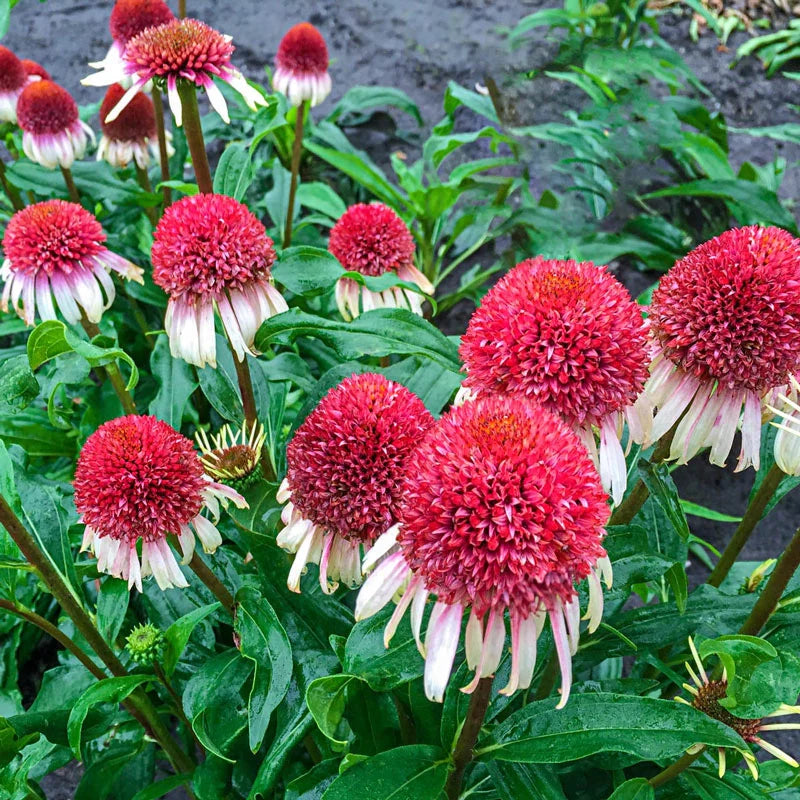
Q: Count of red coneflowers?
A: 15